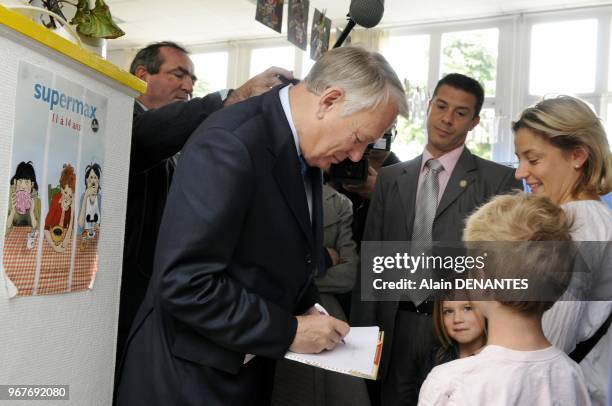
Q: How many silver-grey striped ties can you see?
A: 1